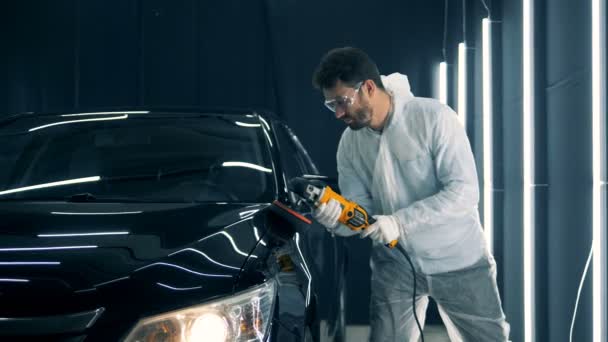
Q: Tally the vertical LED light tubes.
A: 5